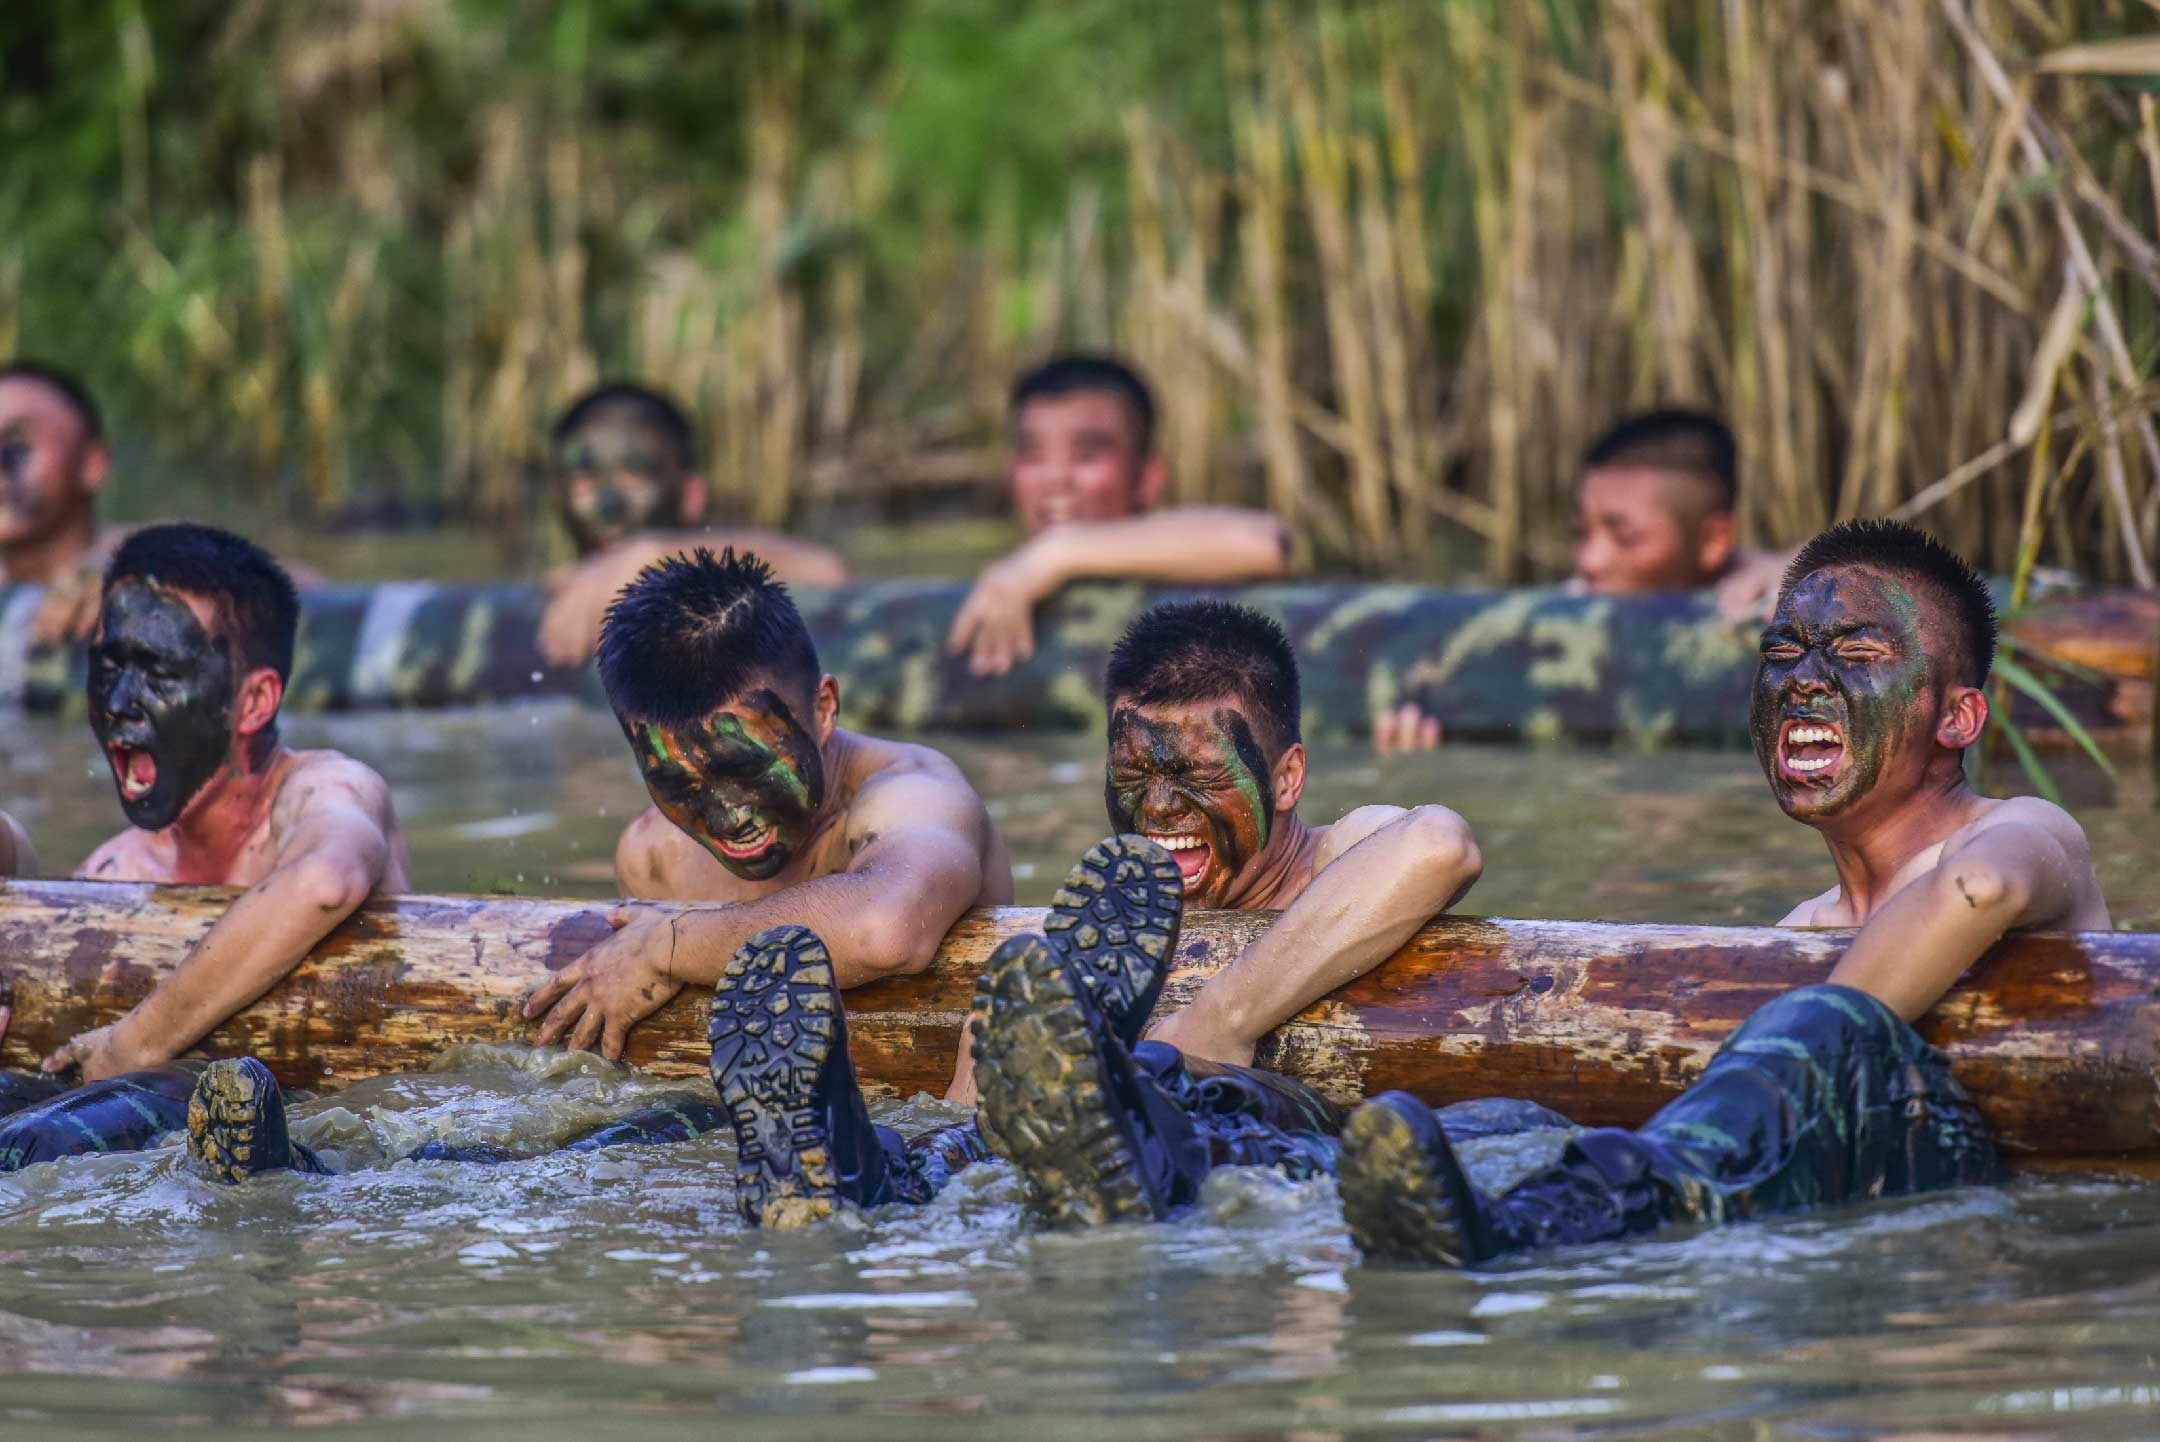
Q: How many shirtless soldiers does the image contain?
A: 8